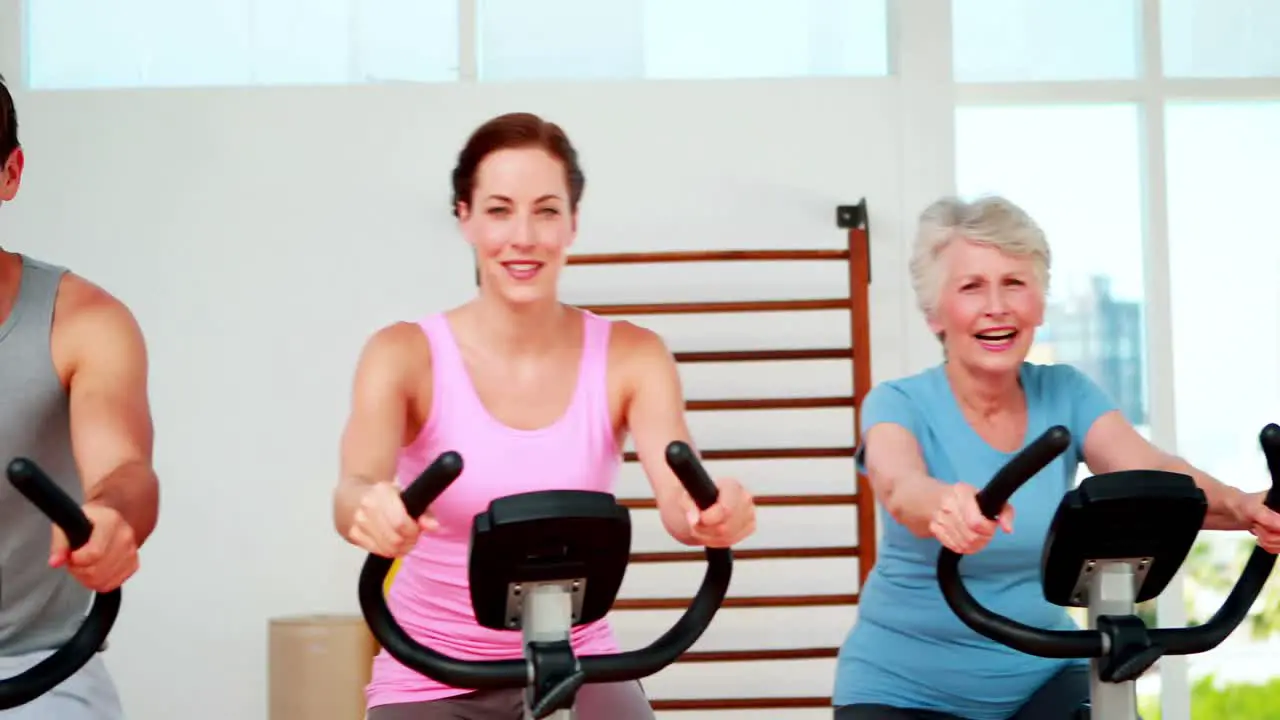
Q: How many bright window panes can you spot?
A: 6